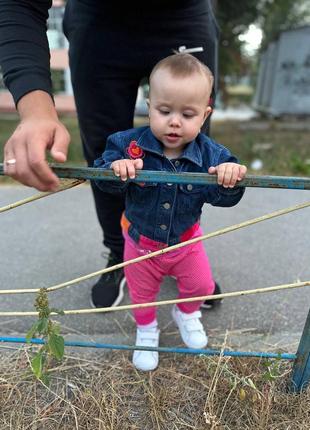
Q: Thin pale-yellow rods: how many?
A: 3